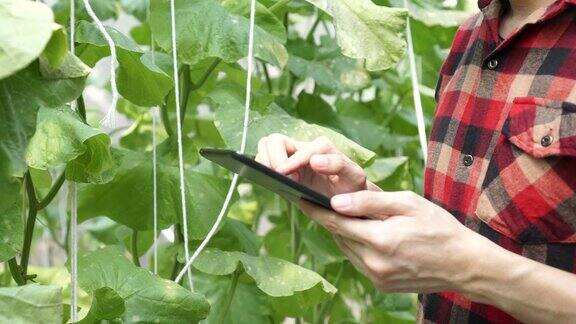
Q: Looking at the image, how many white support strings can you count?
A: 6